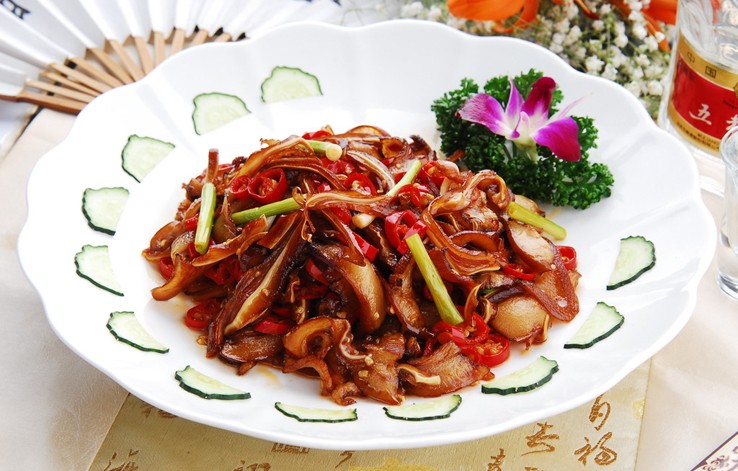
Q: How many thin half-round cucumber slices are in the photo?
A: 12